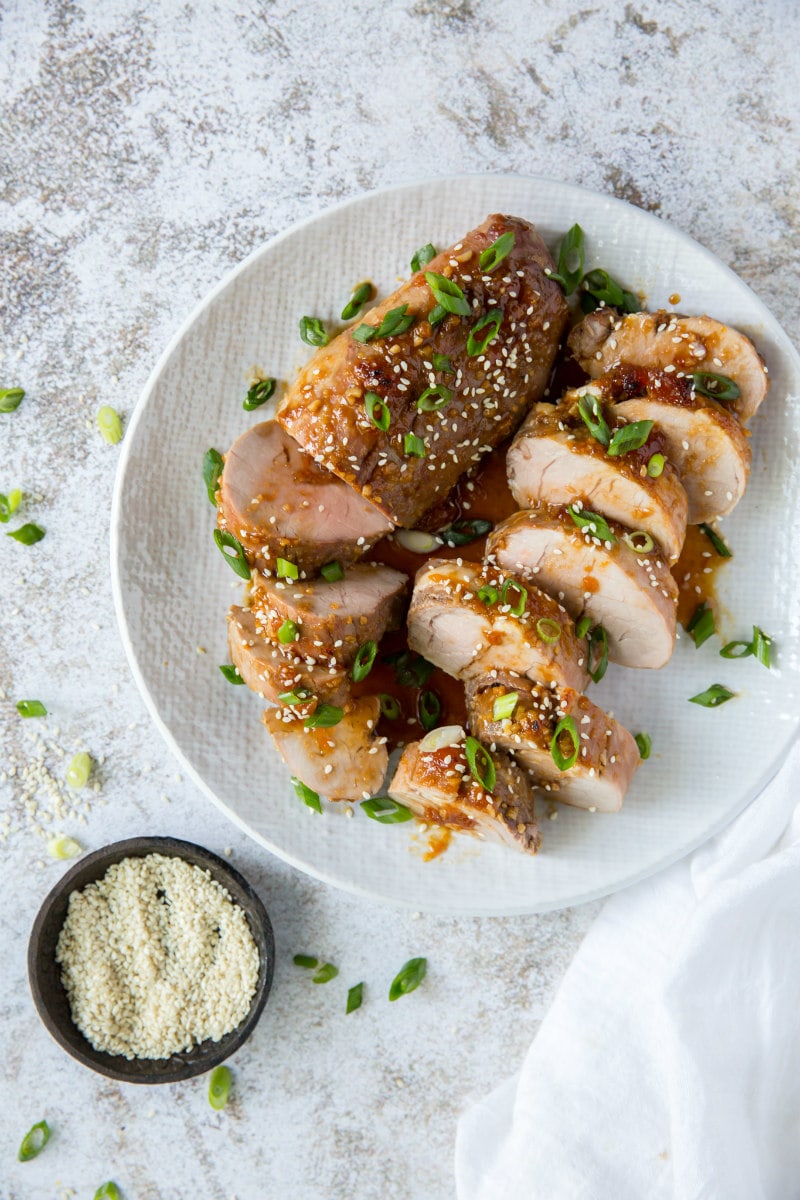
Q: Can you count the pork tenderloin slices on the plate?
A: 11